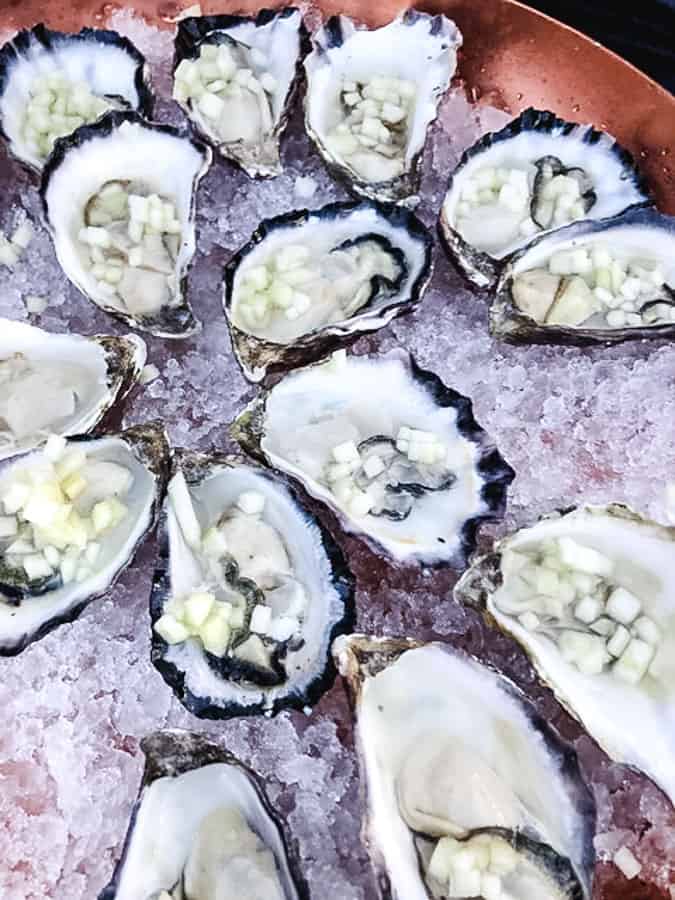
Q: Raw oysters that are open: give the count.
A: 14